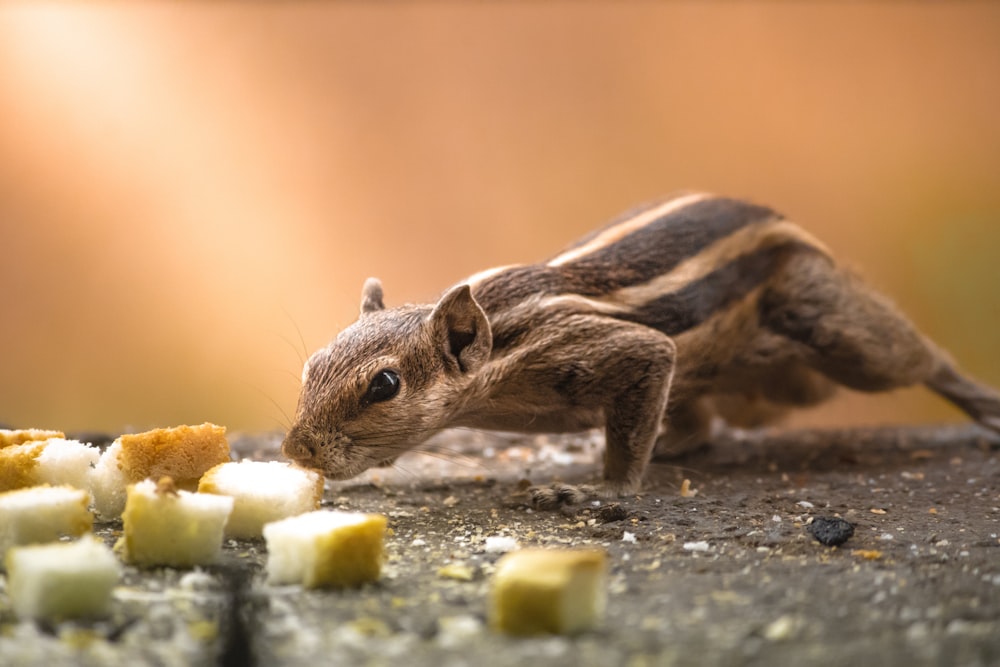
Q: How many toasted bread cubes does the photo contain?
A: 9